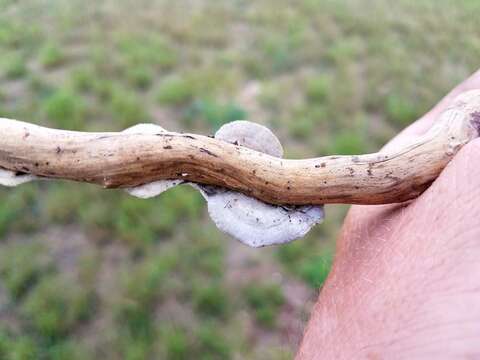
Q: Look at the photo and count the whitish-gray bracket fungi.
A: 5